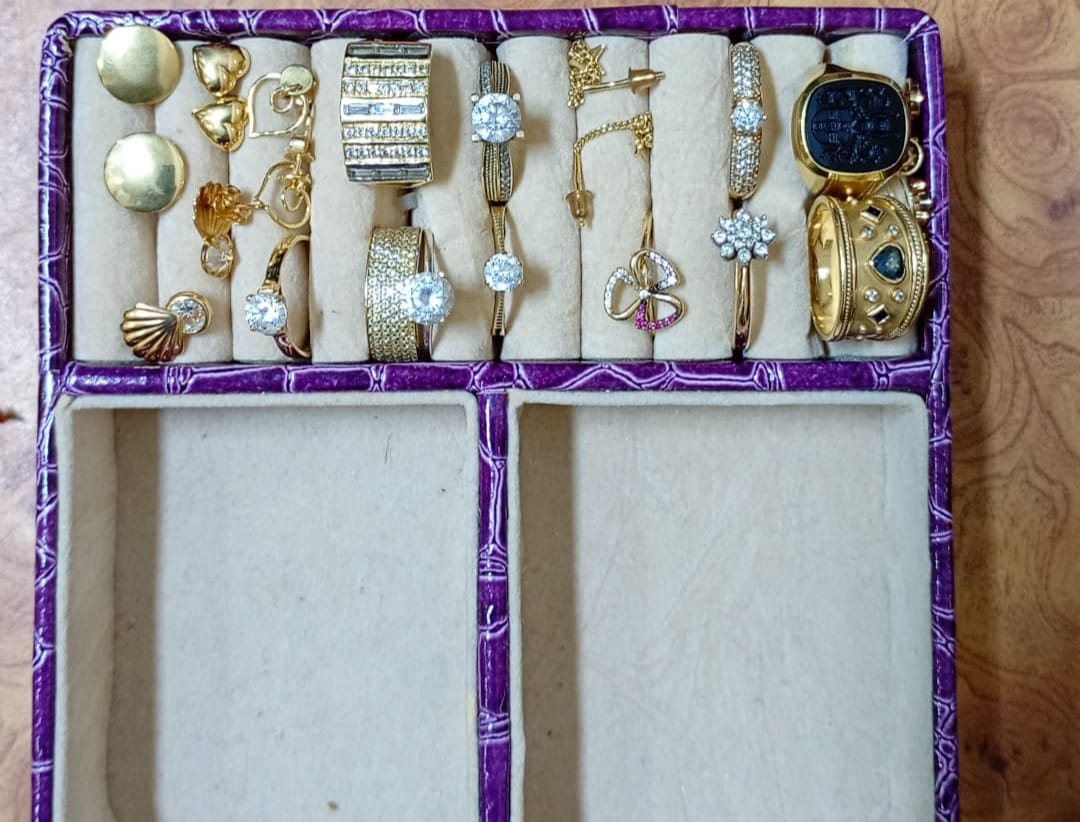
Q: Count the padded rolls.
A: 10